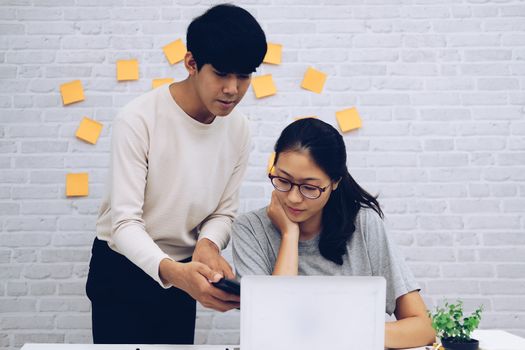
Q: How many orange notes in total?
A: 12